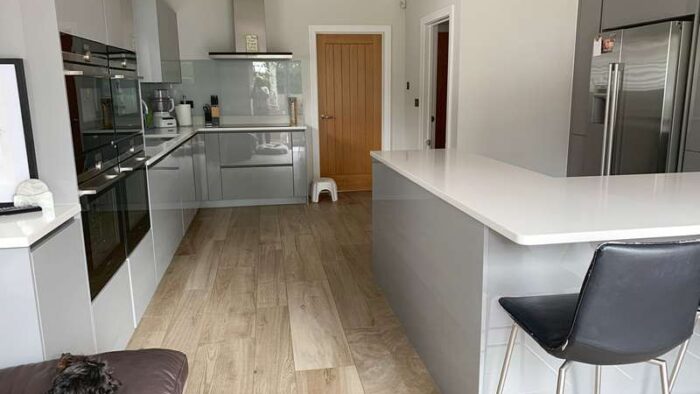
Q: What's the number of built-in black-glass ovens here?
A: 4